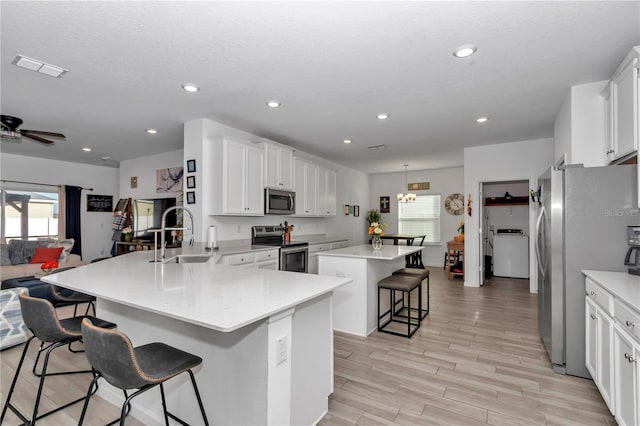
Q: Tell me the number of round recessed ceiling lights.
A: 8